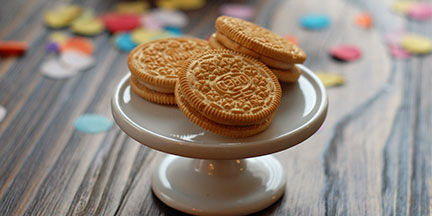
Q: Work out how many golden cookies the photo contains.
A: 3